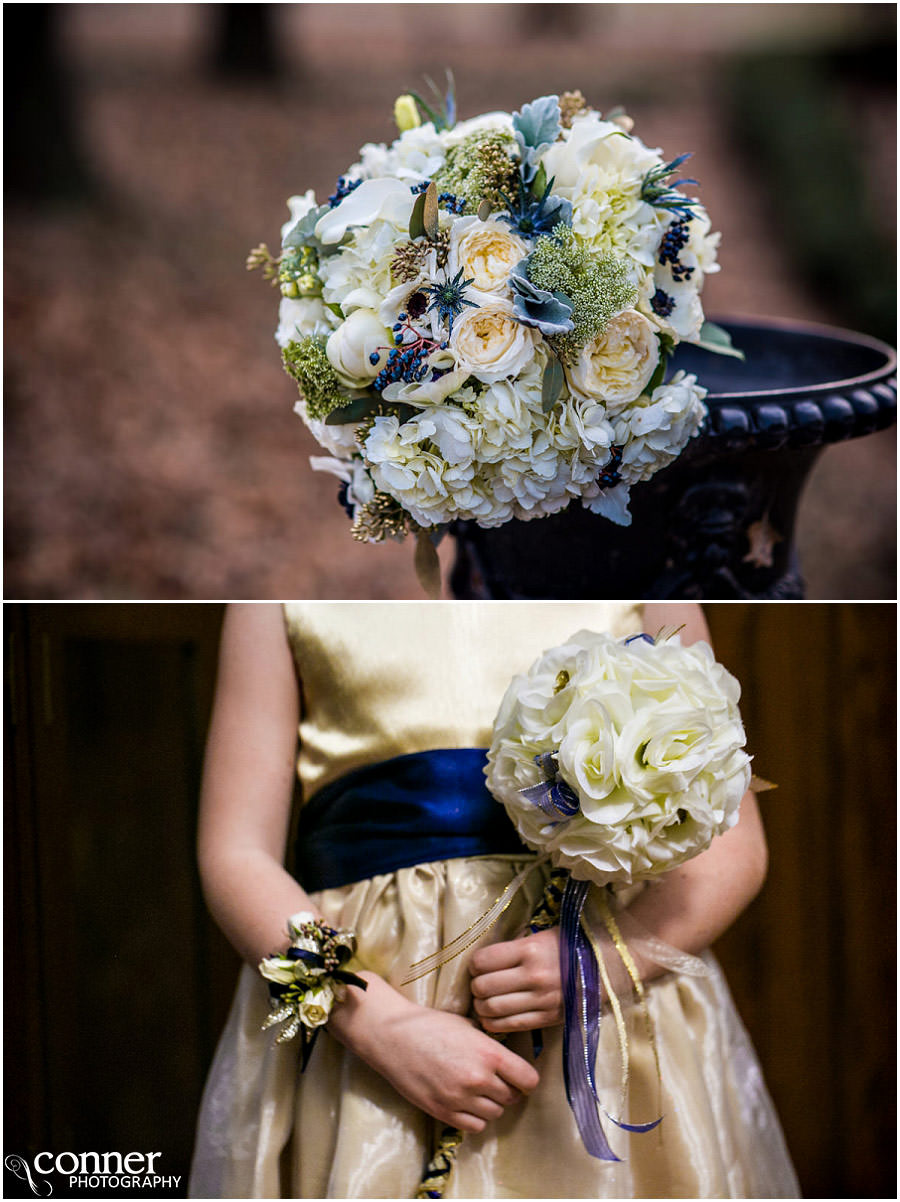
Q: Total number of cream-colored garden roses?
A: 3